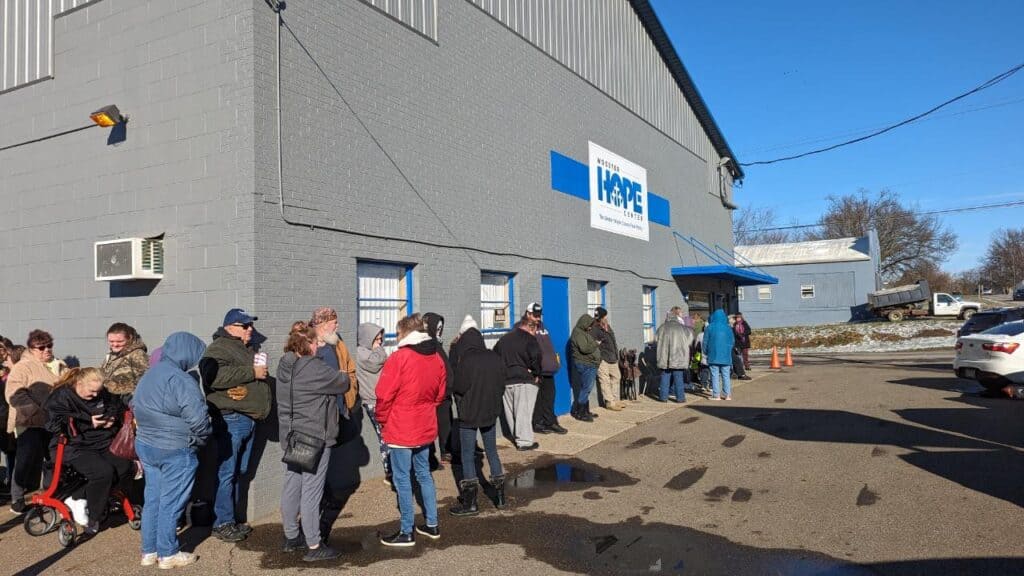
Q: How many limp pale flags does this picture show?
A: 0